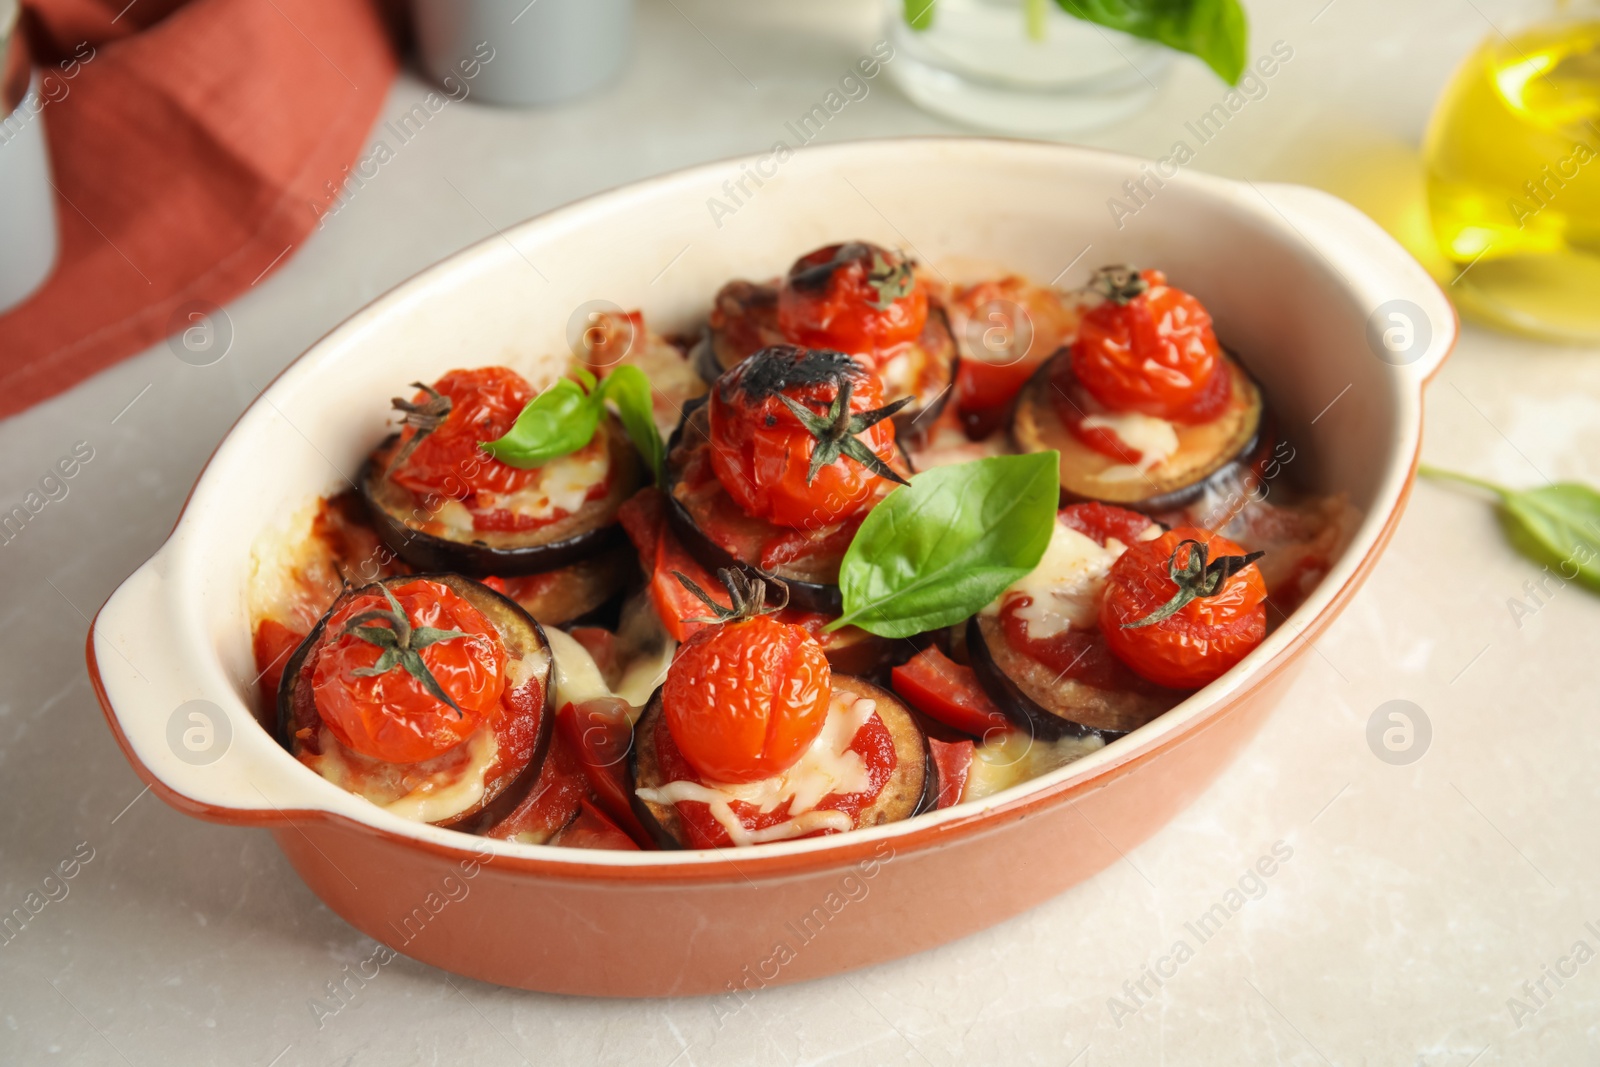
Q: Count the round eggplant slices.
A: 7